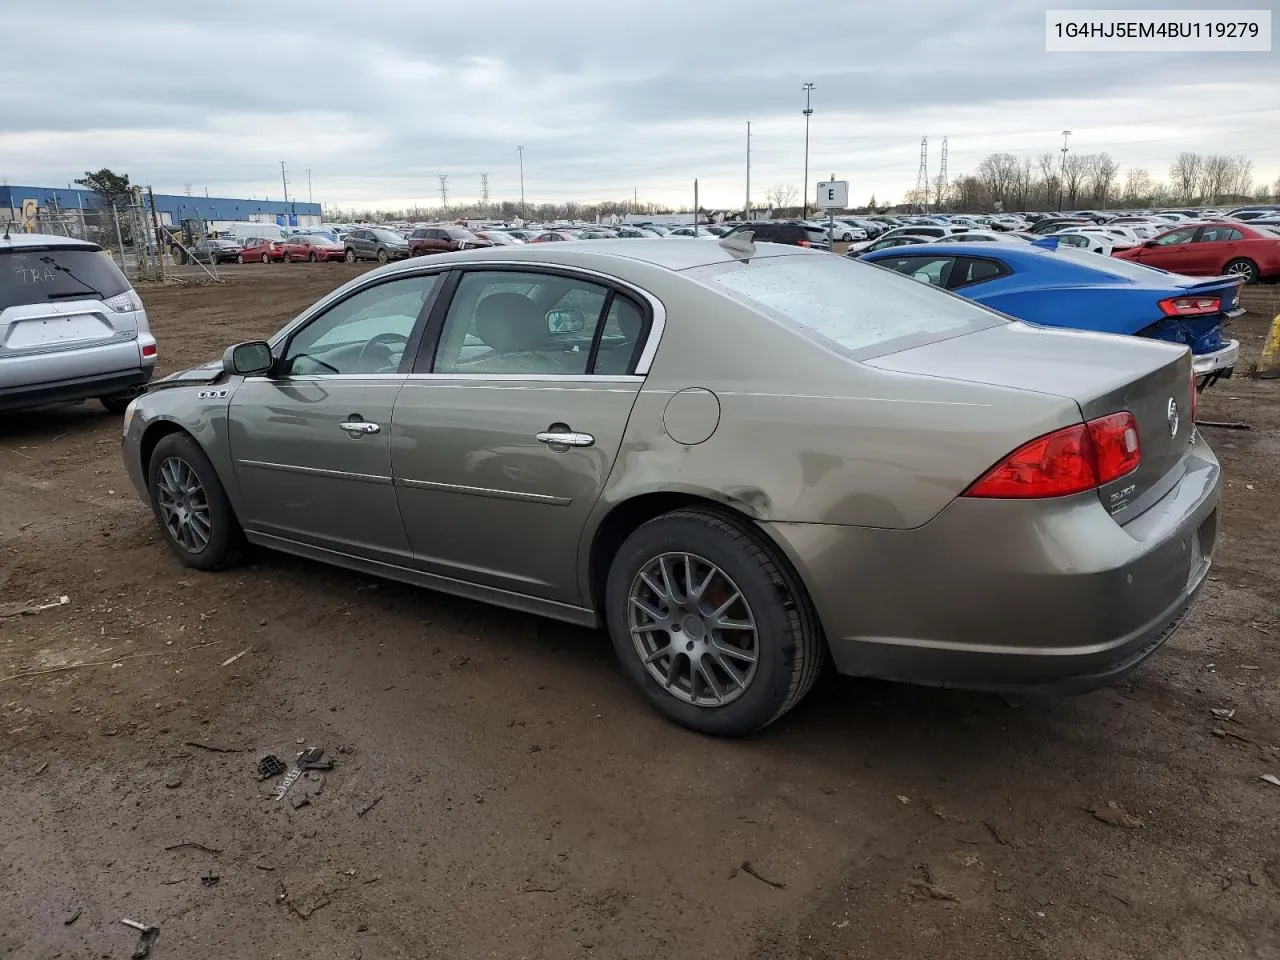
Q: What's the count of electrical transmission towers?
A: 4